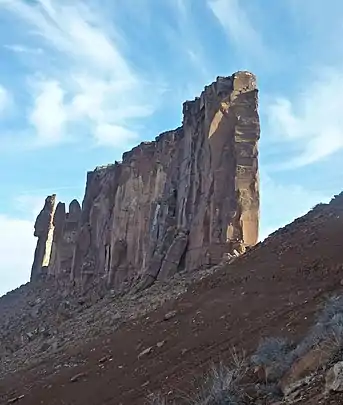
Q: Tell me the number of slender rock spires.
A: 3